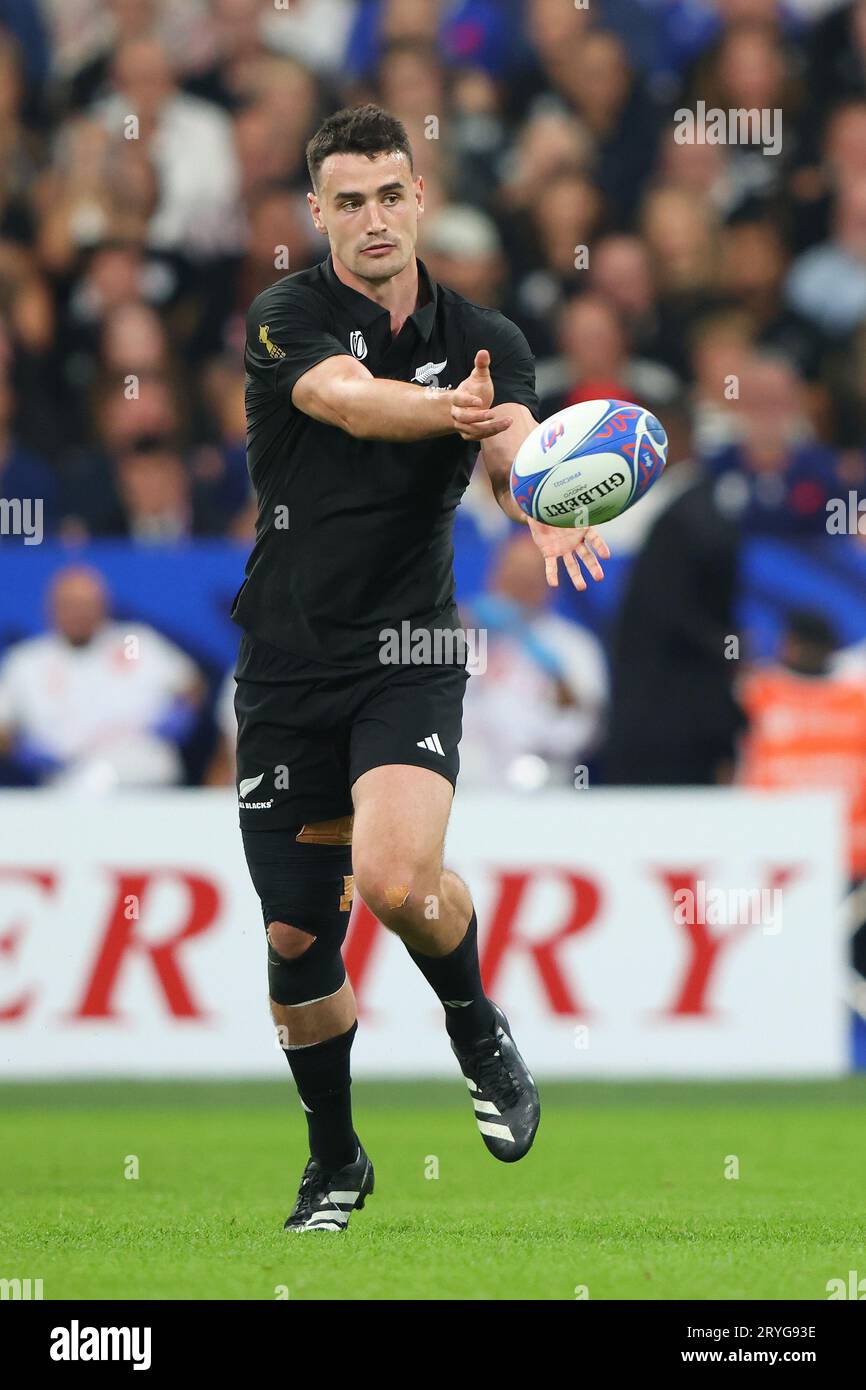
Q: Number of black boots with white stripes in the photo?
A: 2